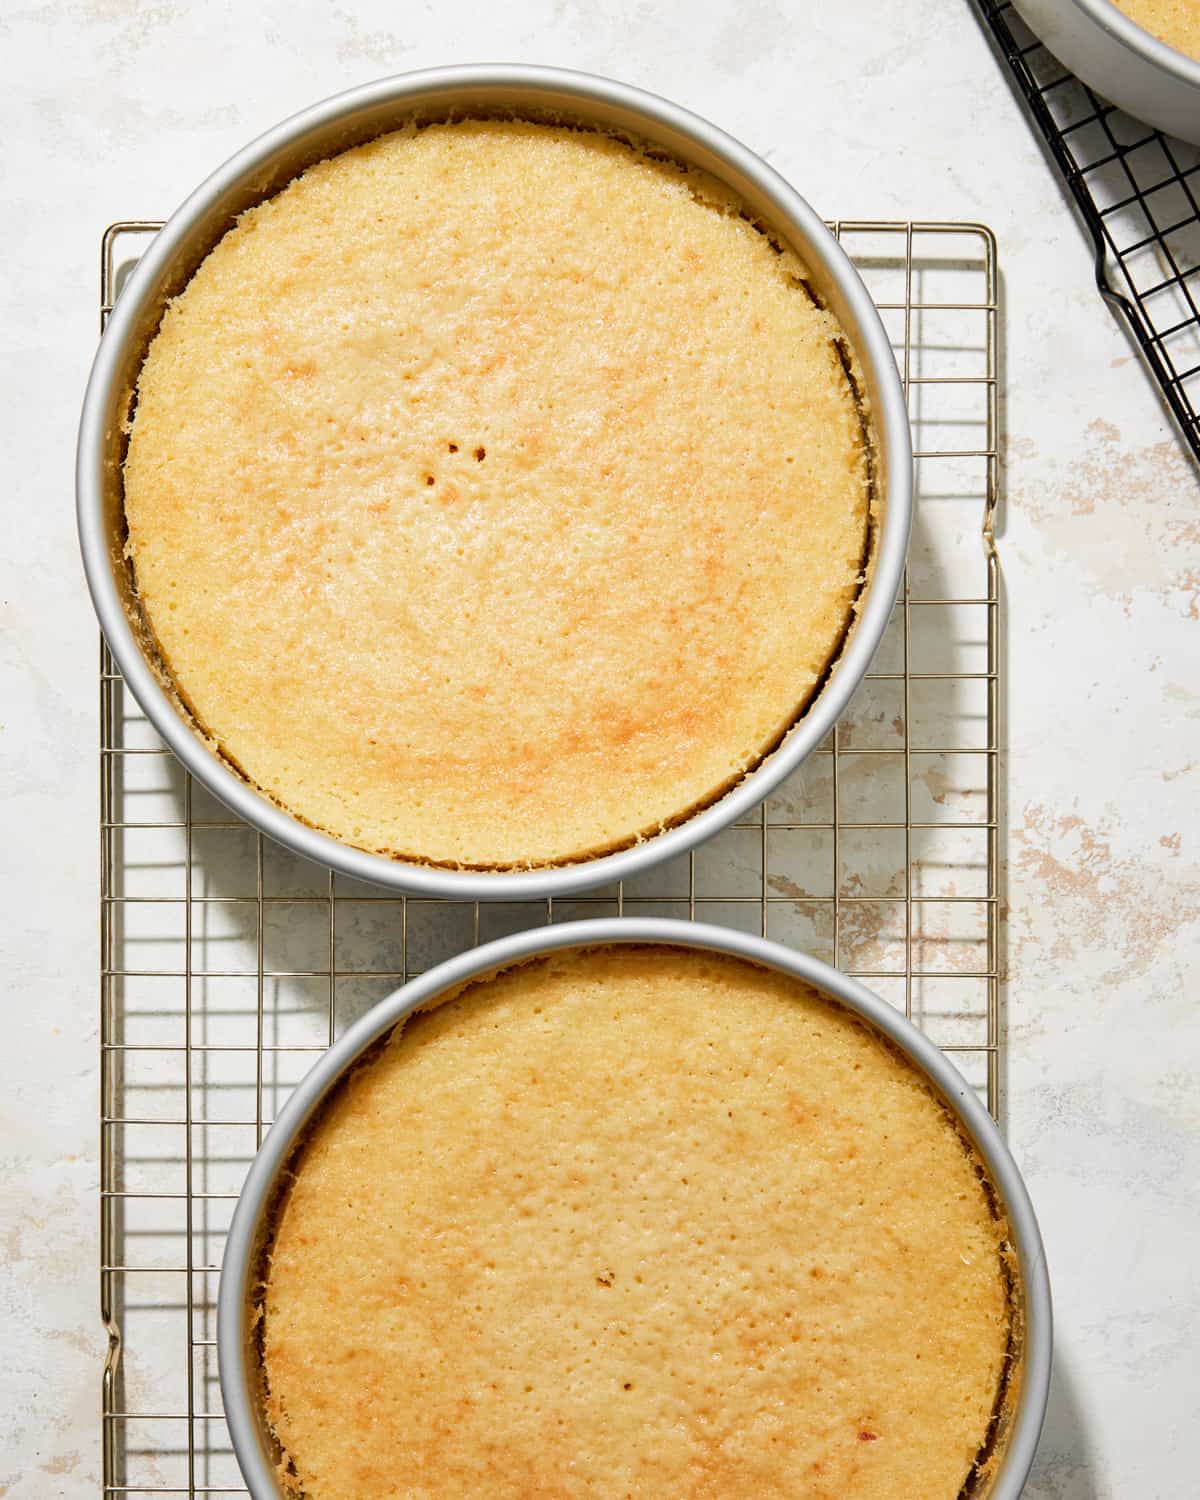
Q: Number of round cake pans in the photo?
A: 3